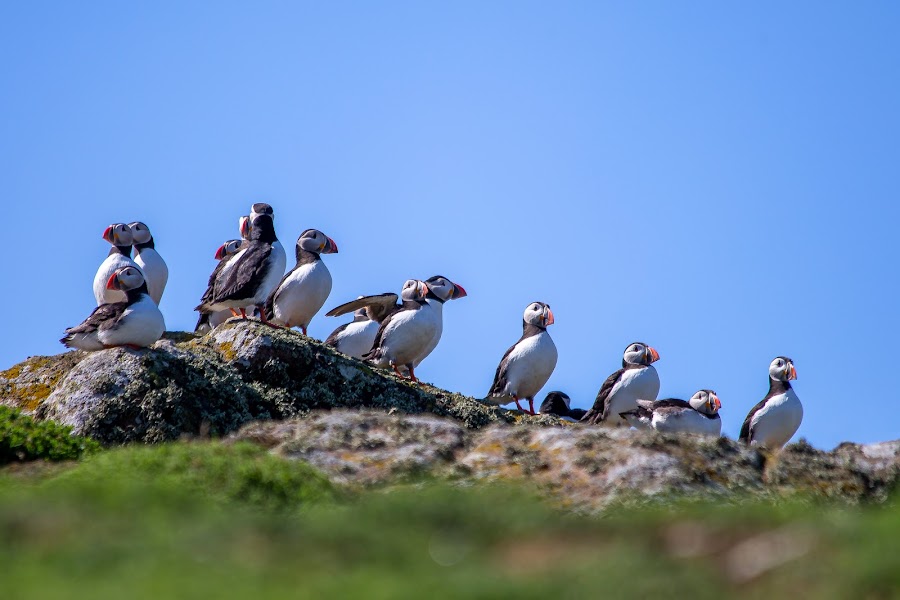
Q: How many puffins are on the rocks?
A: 15